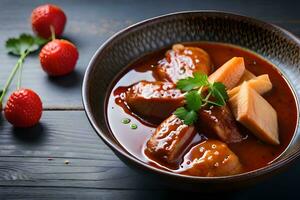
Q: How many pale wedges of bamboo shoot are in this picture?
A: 3